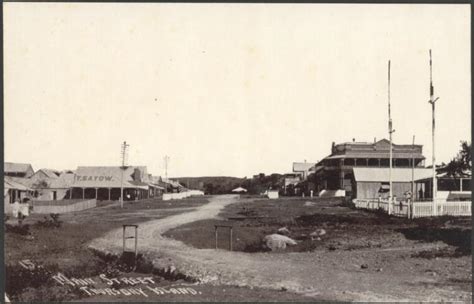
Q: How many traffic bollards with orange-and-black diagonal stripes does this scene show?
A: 0